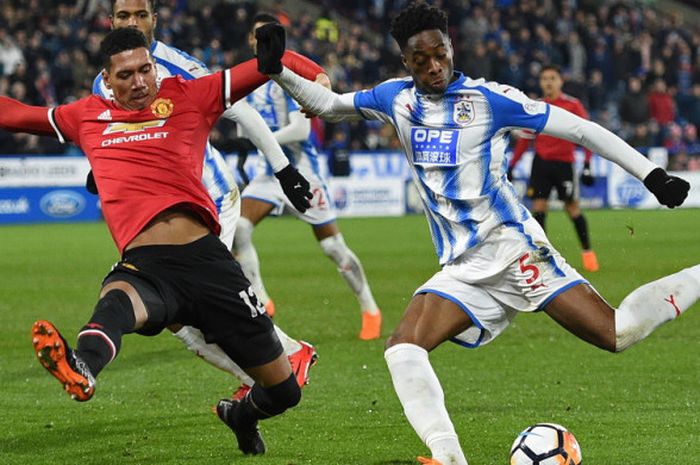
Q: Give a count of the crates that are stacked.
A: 0